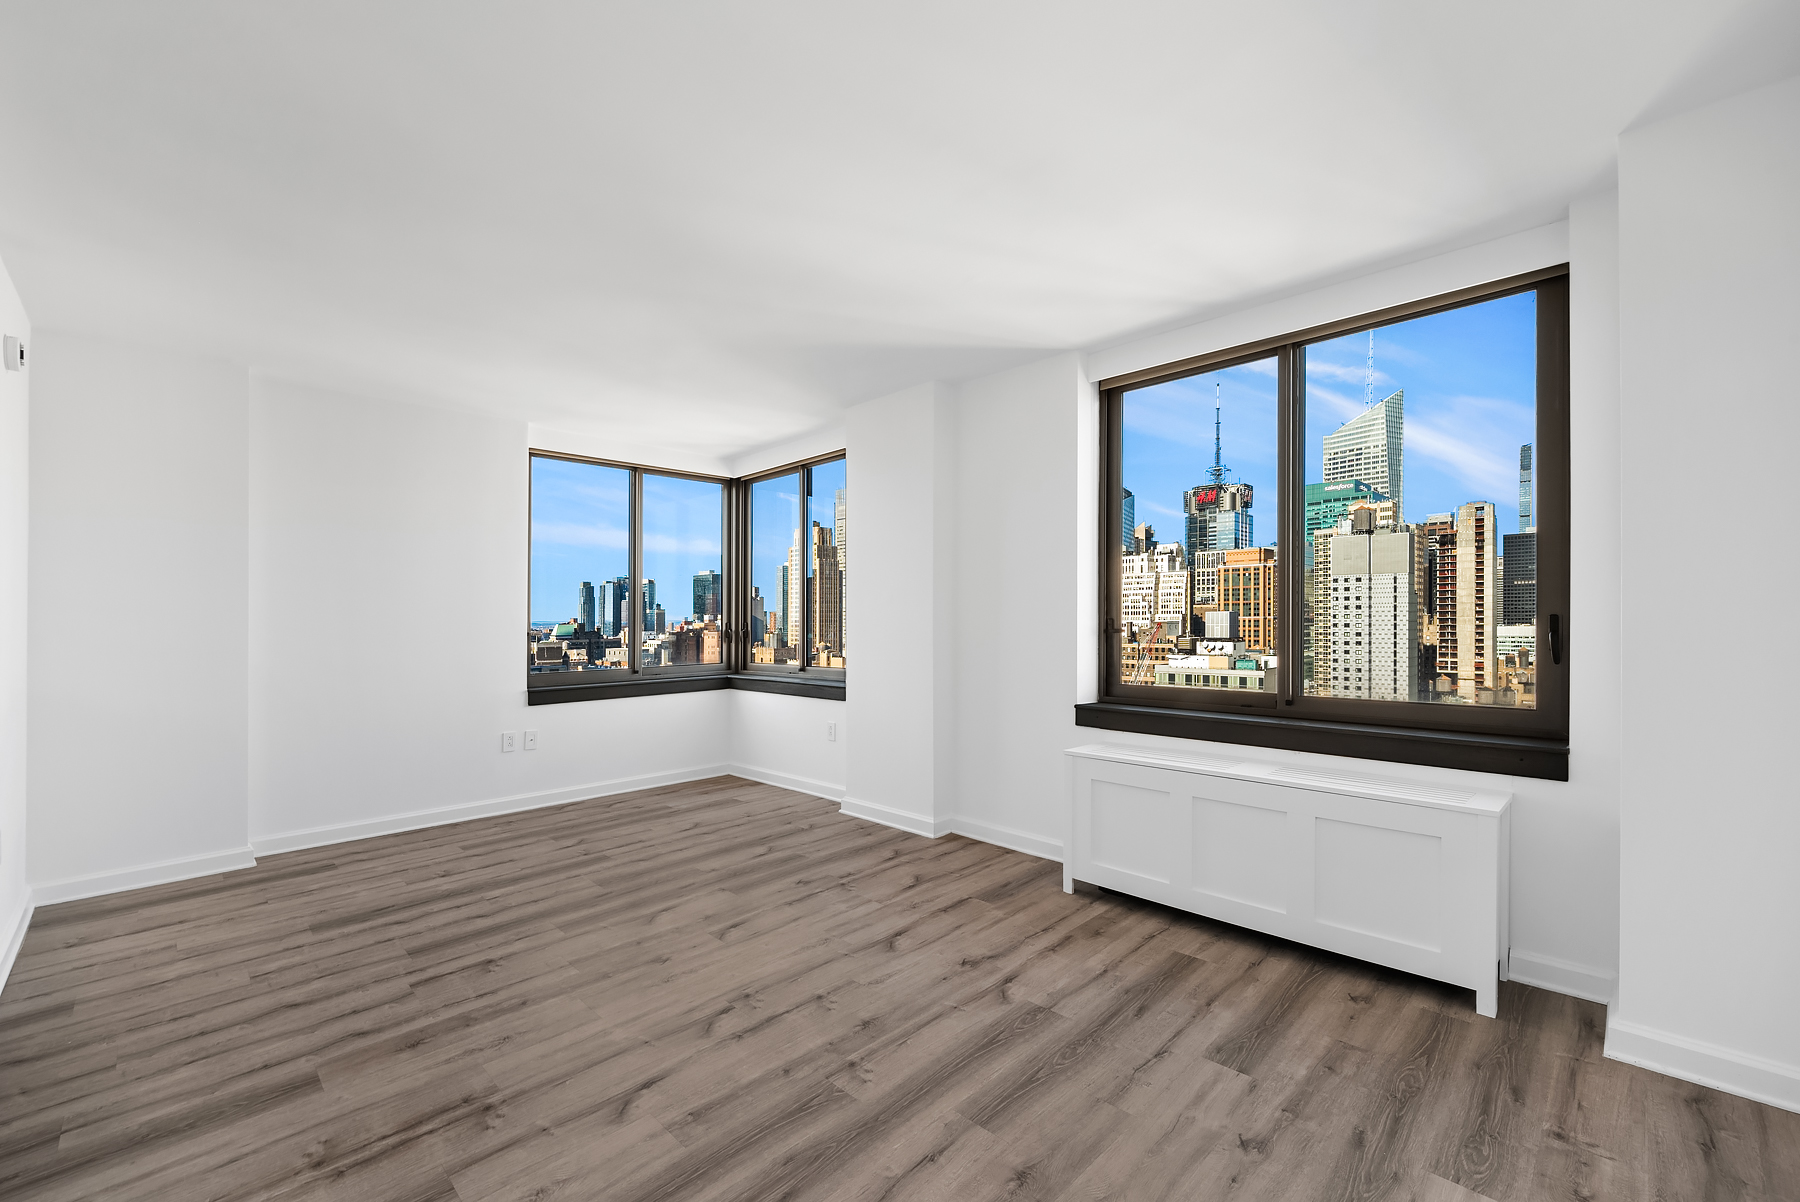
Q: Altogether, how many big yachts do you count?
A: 0